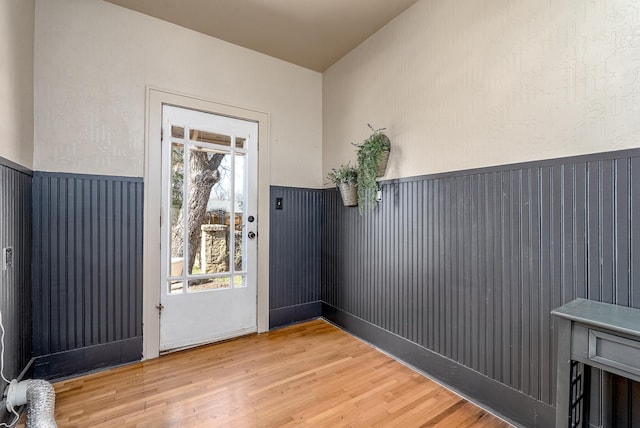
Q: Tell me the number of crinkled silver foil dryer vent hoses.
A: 1